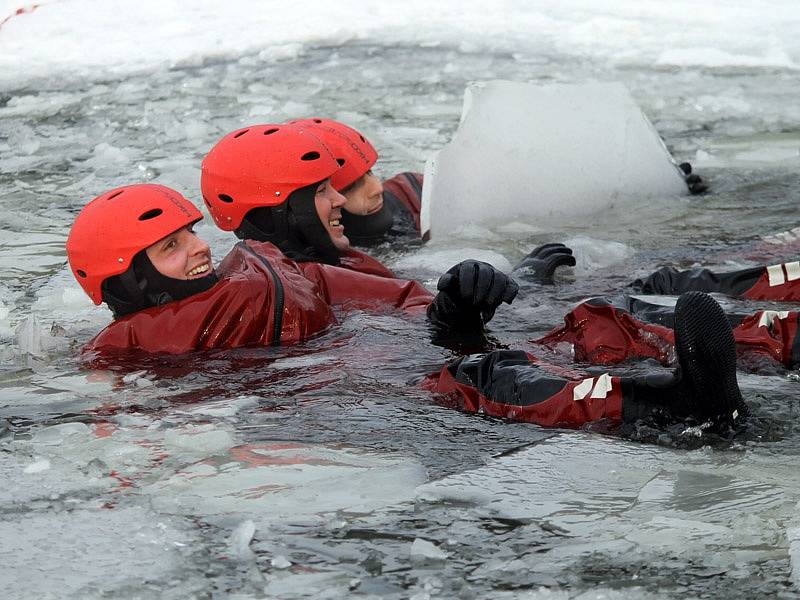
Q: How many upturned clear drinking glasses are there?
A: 0